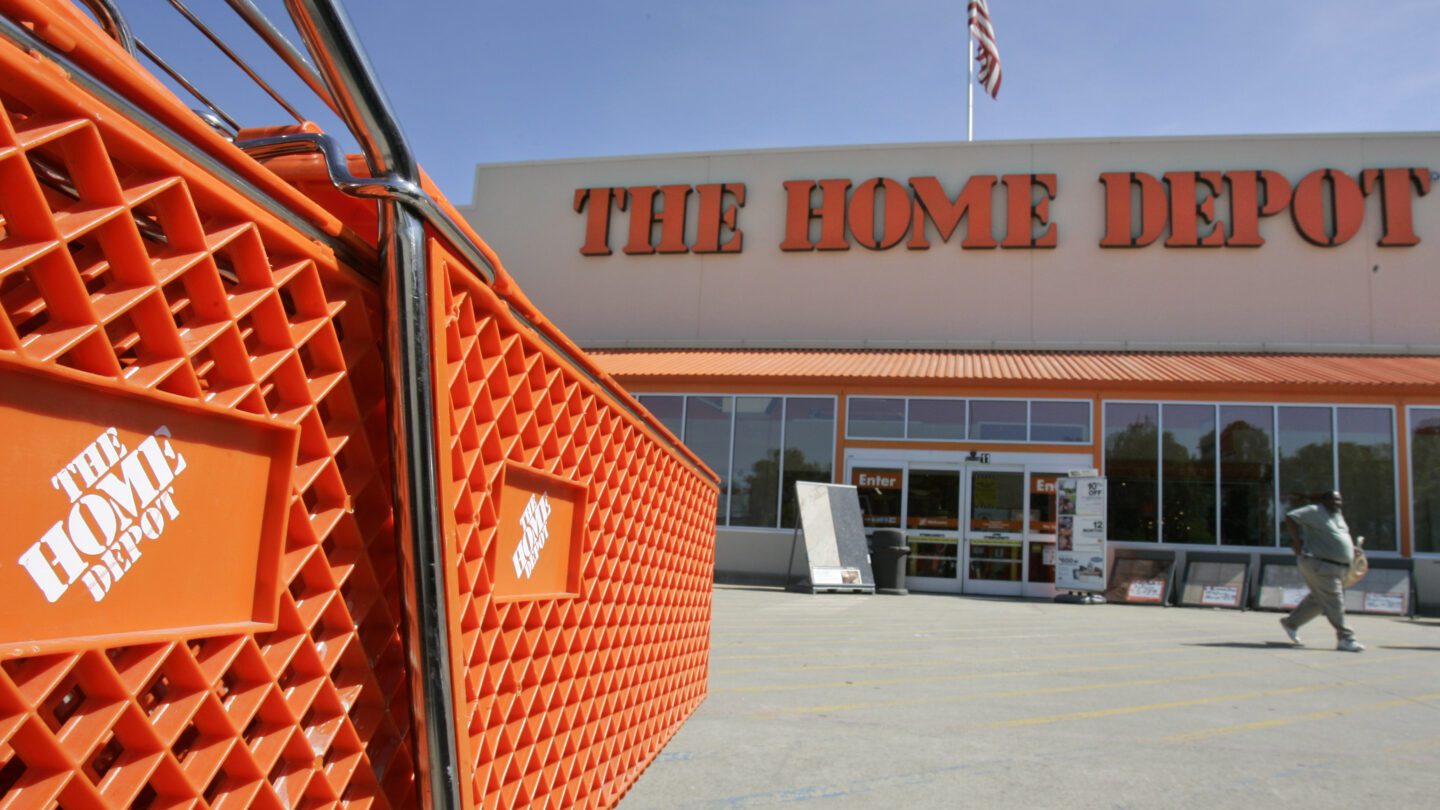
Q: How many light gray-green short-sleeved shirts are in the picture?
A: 1